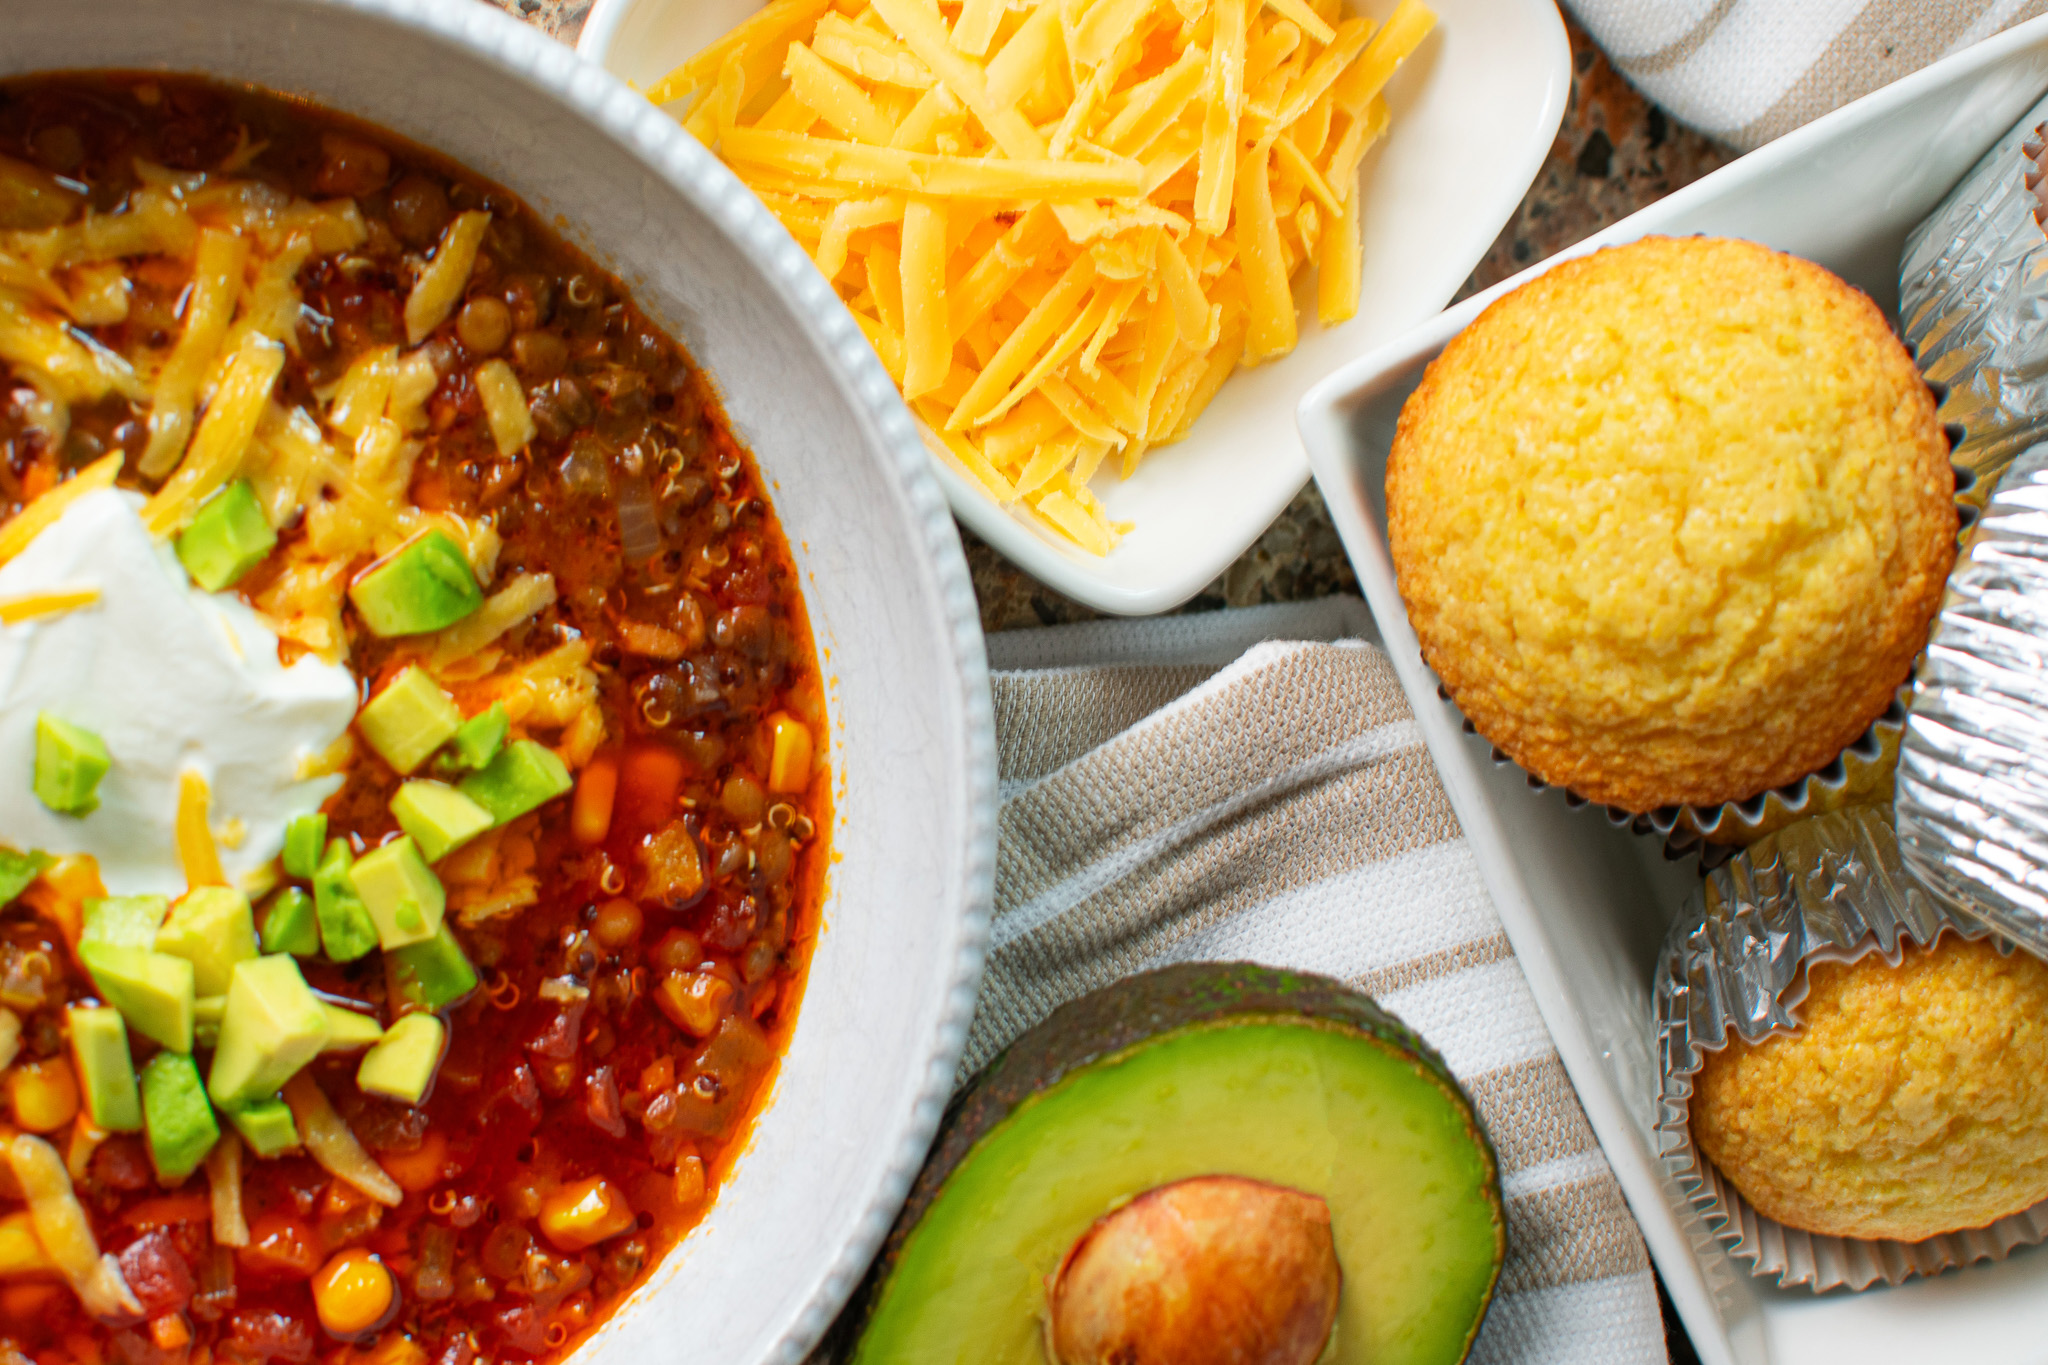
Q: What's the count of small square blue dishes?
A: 0